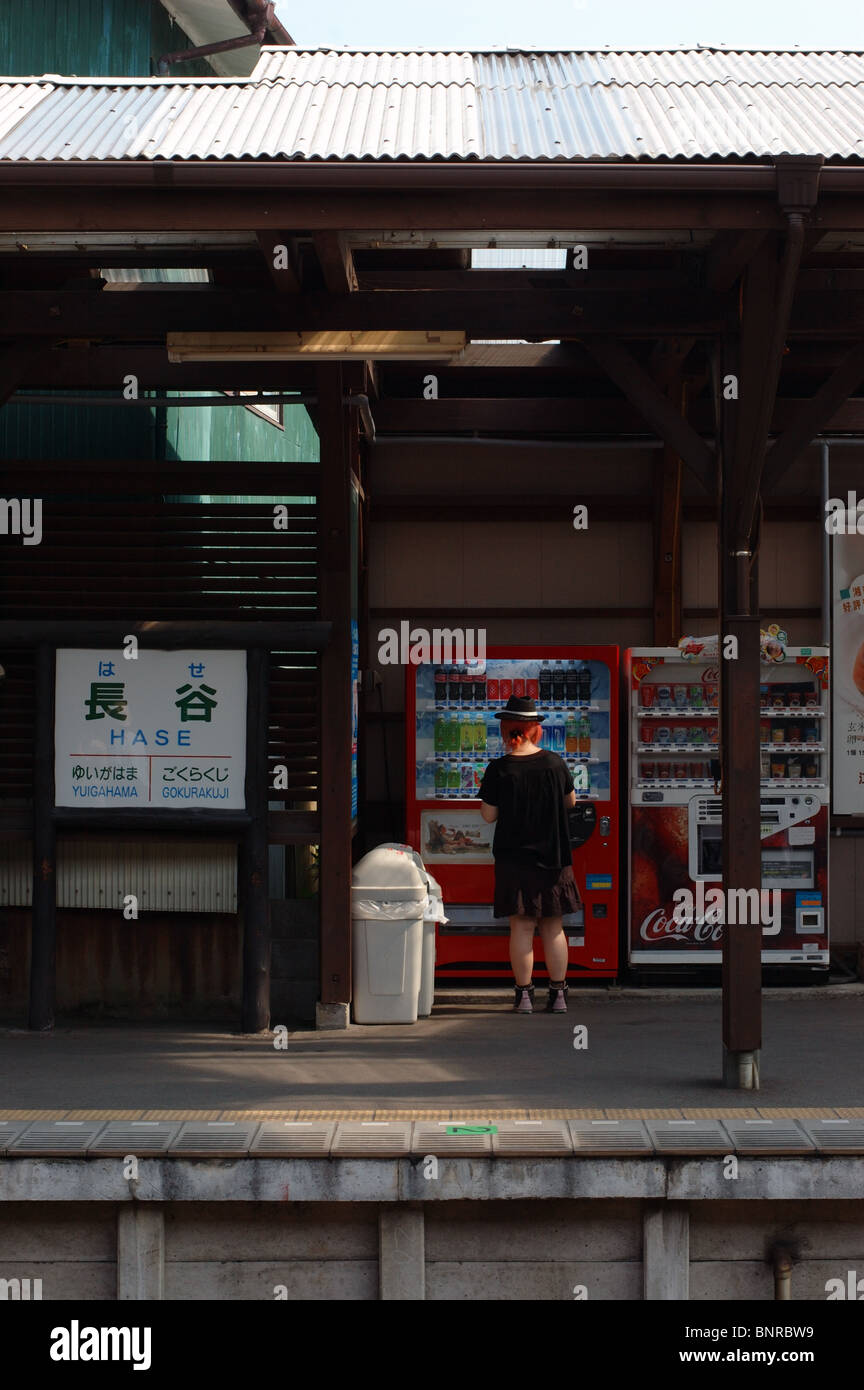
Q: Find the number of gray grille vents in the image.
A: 12